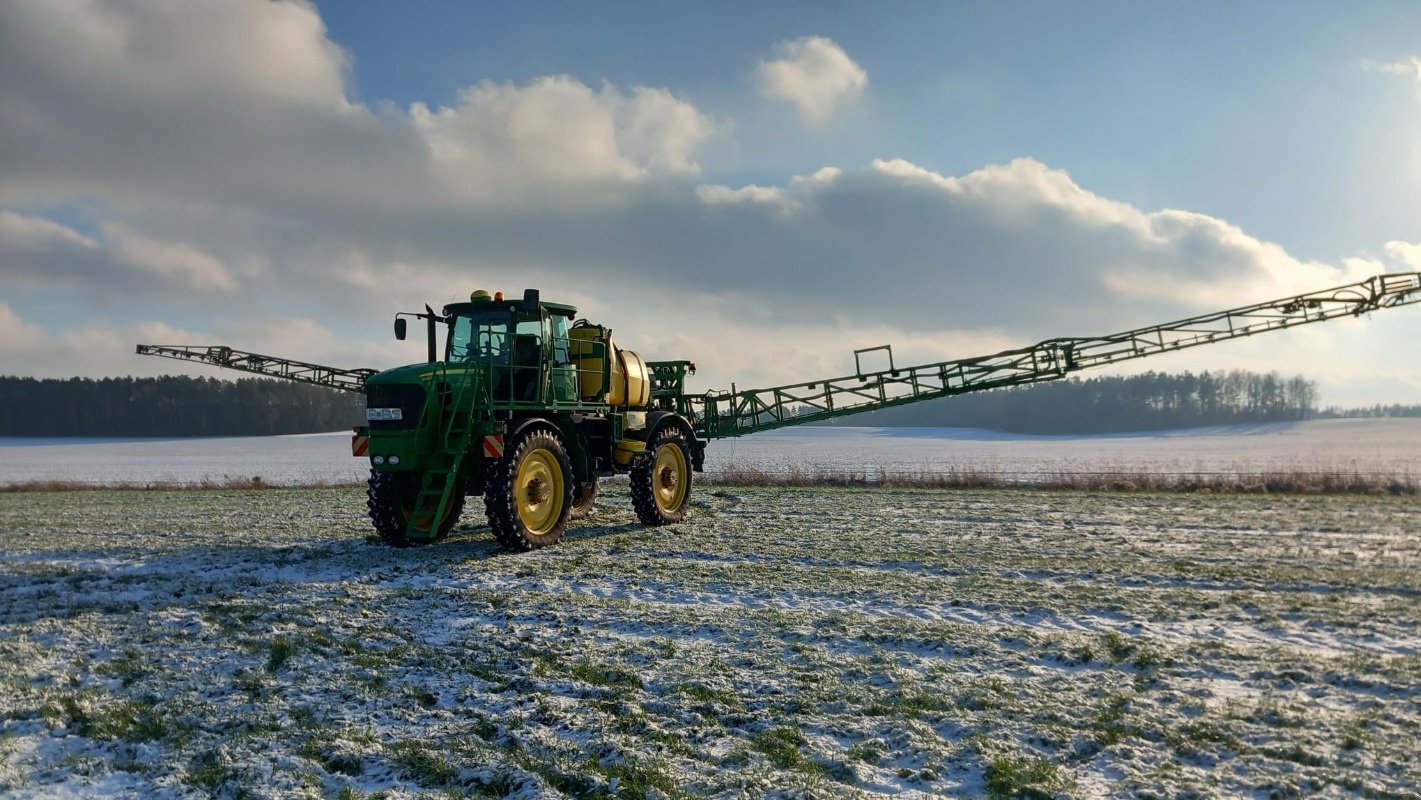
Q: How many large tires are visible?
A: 4